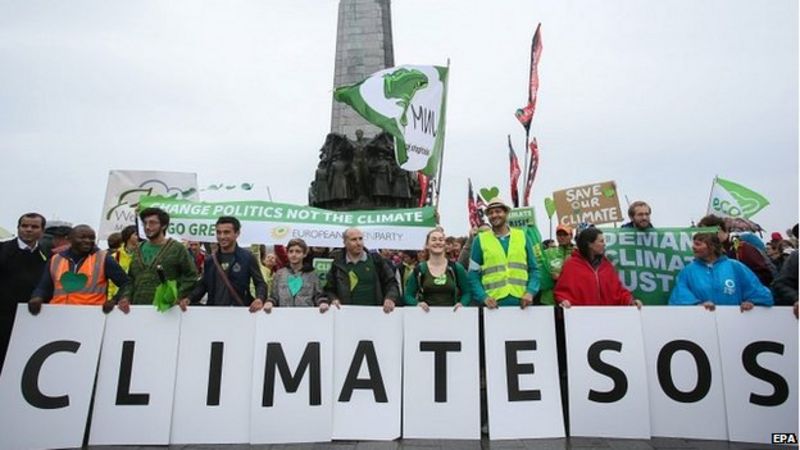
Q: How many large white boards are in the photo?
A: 10